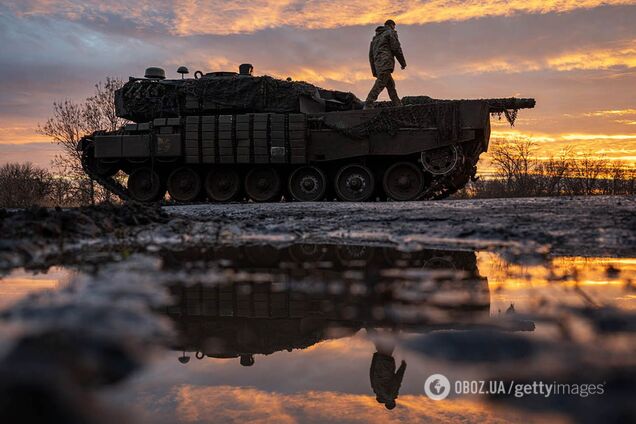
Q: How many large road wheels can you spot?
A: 7